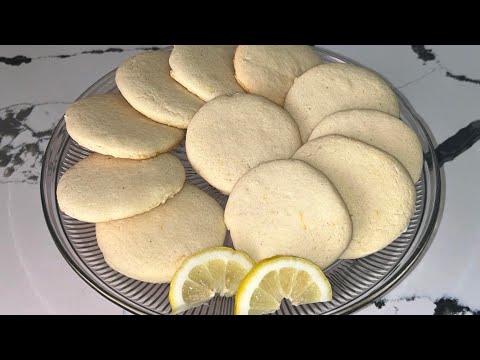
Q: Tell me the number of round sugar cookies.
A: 11